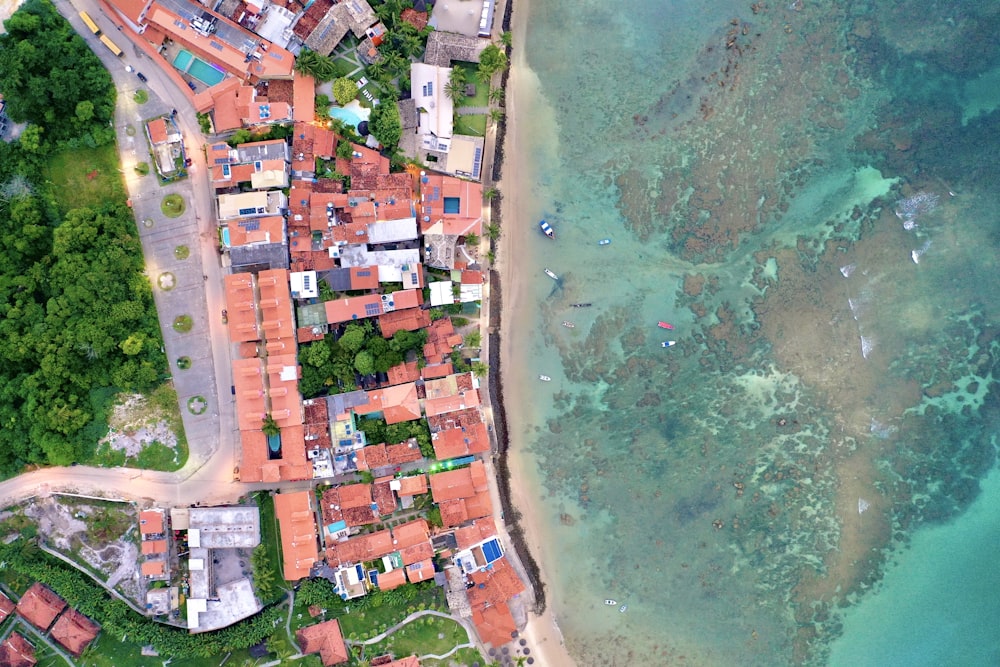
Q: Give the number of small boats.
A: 10